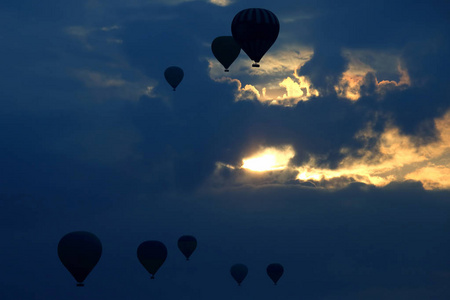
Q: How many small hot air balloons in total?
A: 4